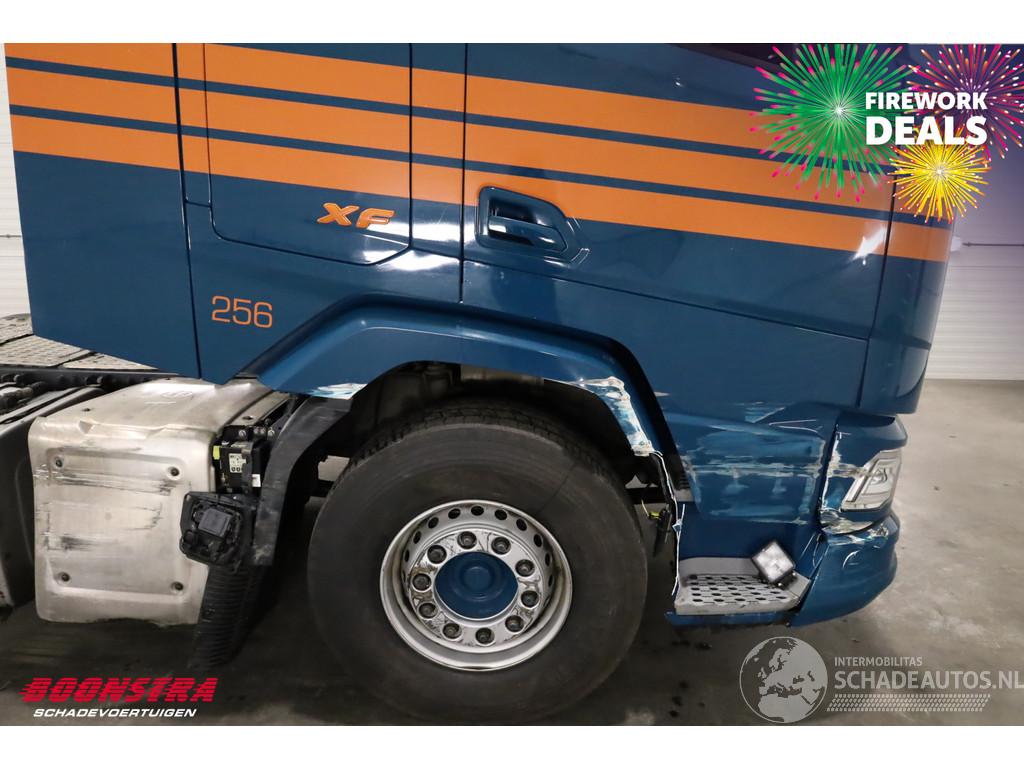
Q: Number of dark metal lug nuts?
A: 10